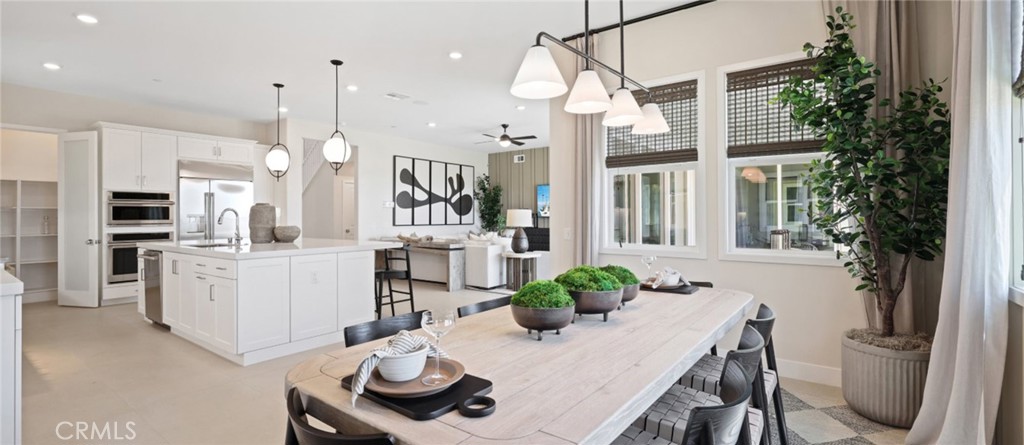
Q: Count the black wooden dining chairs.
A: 7